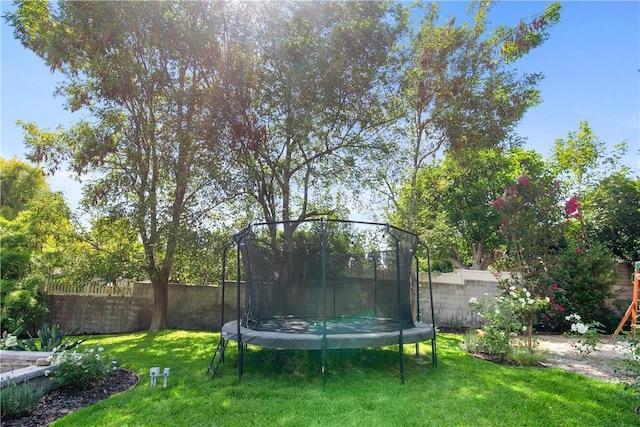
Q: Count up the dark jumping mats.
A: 1